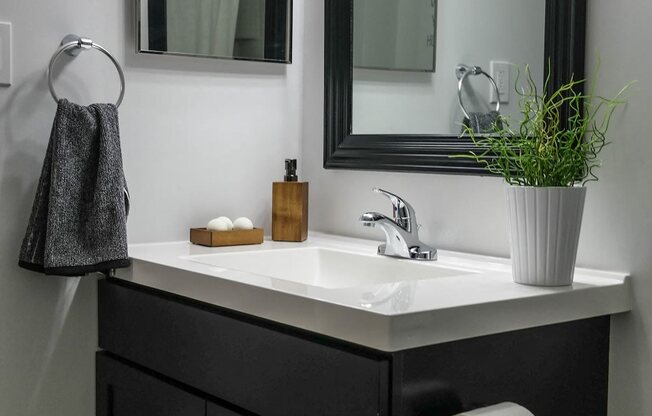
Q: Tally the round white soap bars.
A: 3